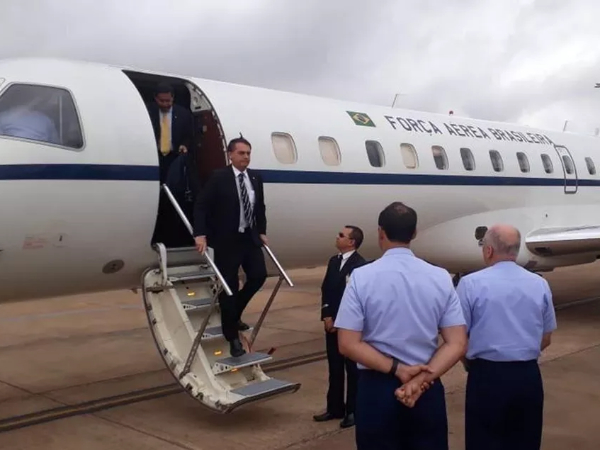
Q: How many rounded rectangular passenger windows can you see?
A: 11